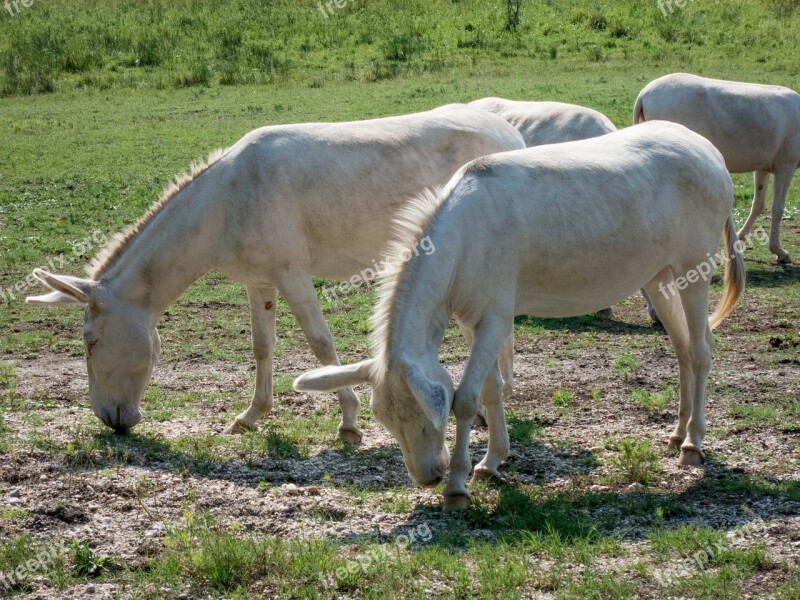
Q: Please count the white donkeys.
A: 4